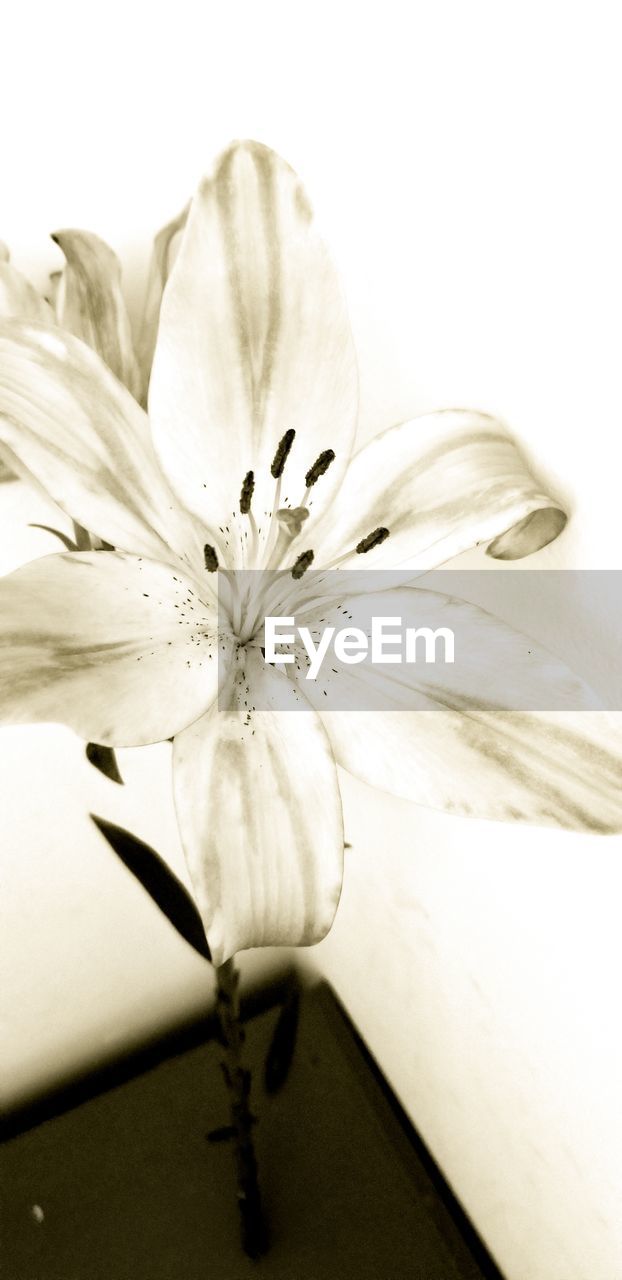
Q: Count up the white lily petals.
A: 6